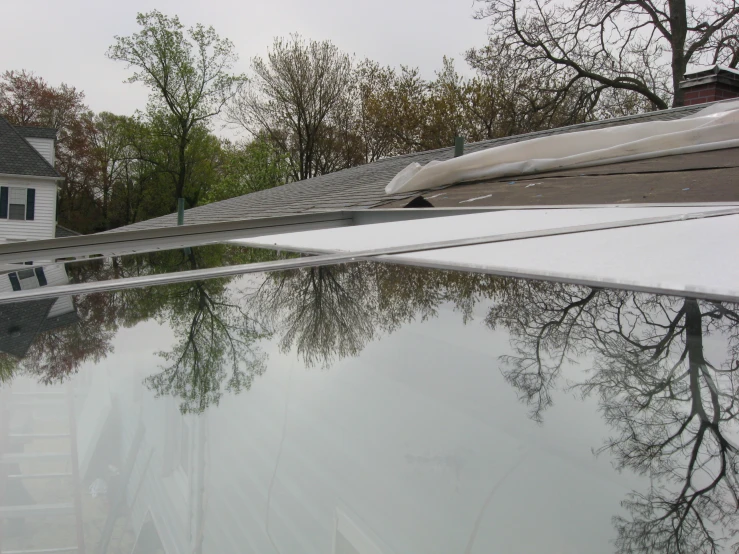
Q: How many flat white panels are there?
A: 2